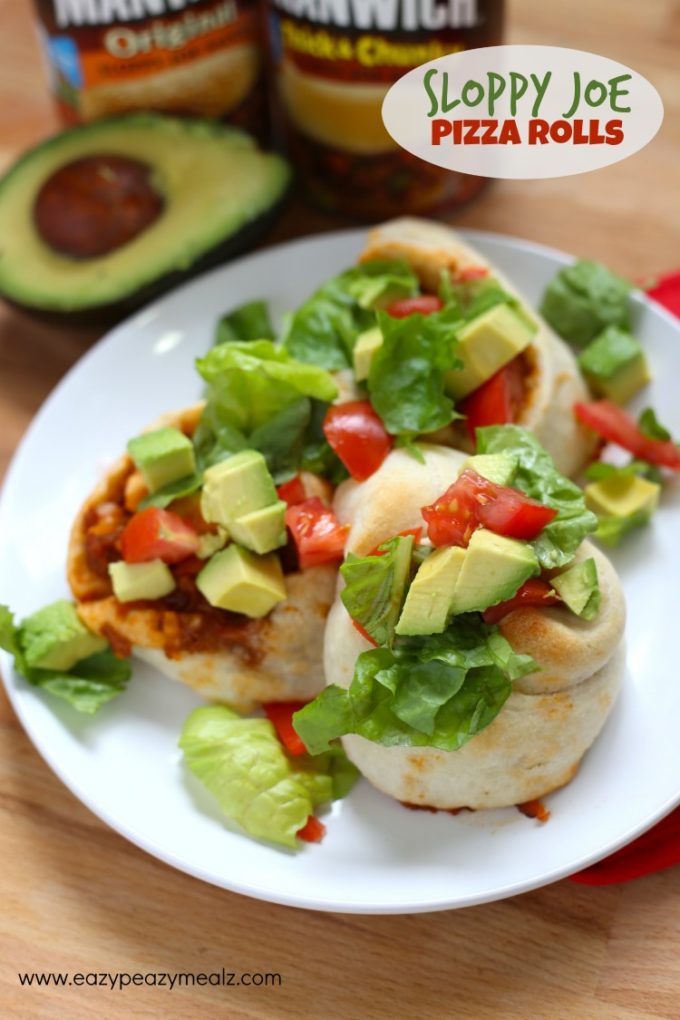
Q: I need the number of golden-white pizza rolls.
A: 3